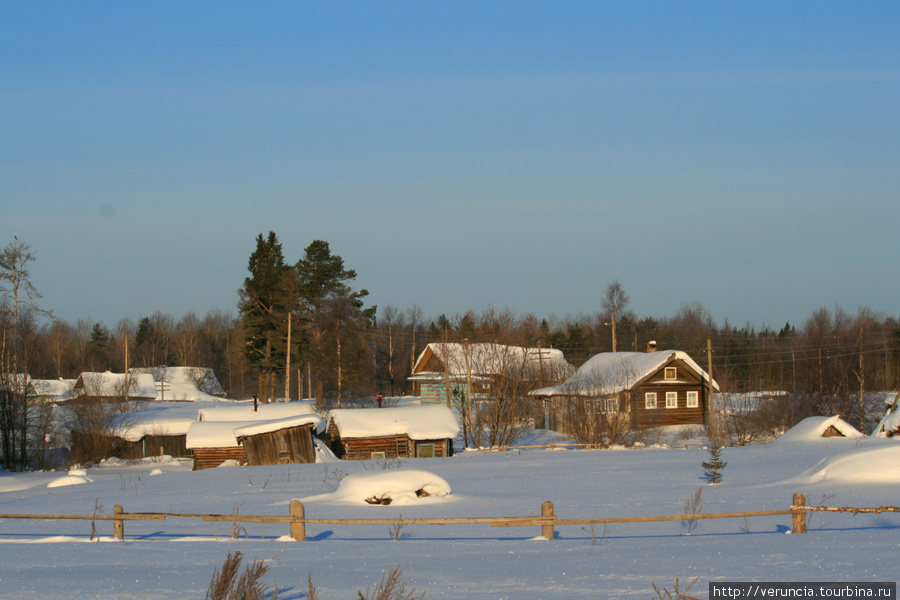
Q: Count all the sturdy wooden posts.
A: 4